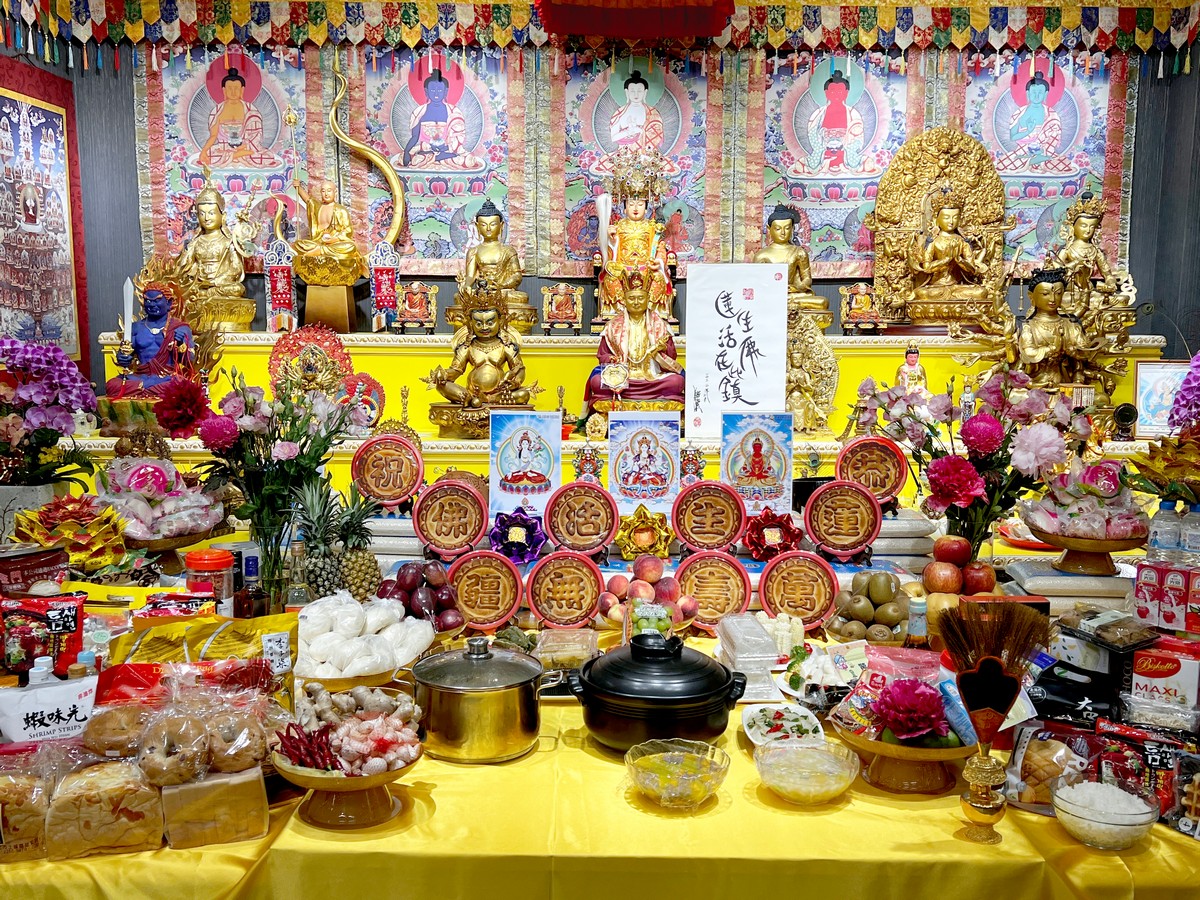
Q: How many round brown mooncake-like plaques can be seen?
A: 10